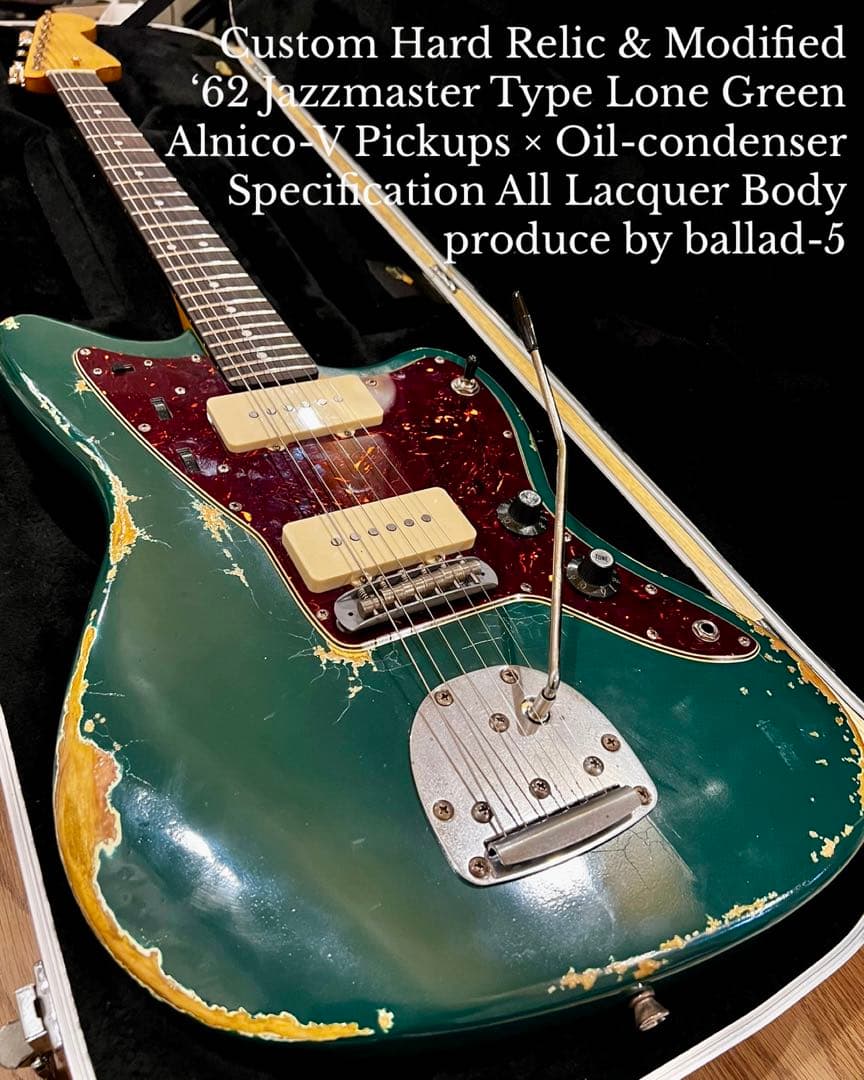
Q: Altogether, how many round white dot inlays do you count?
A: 10